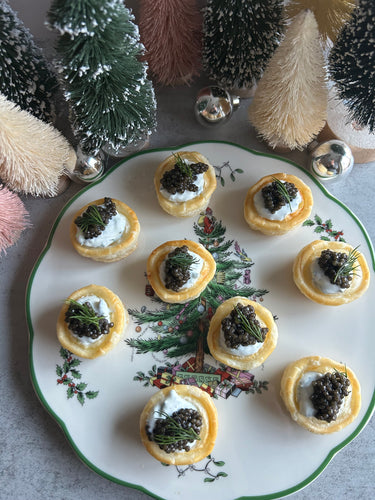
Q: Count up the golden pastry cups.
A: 9